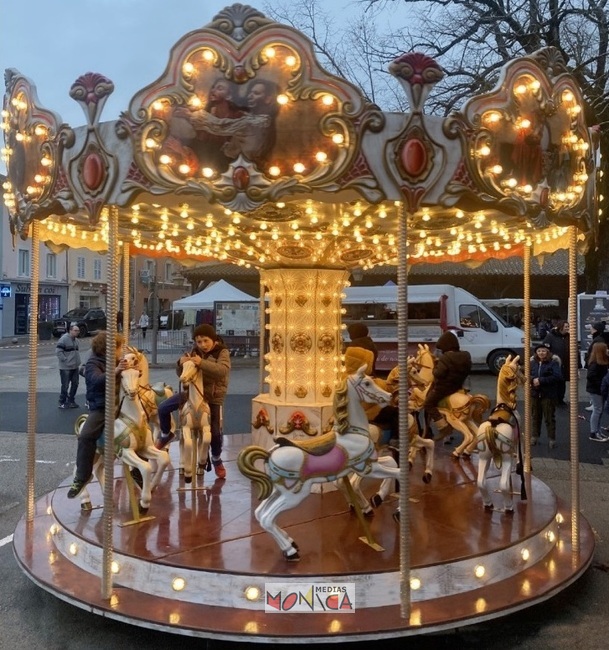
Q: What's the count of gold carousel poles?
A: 6